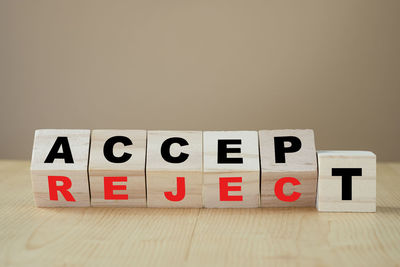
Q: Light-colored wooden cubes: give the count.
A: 6